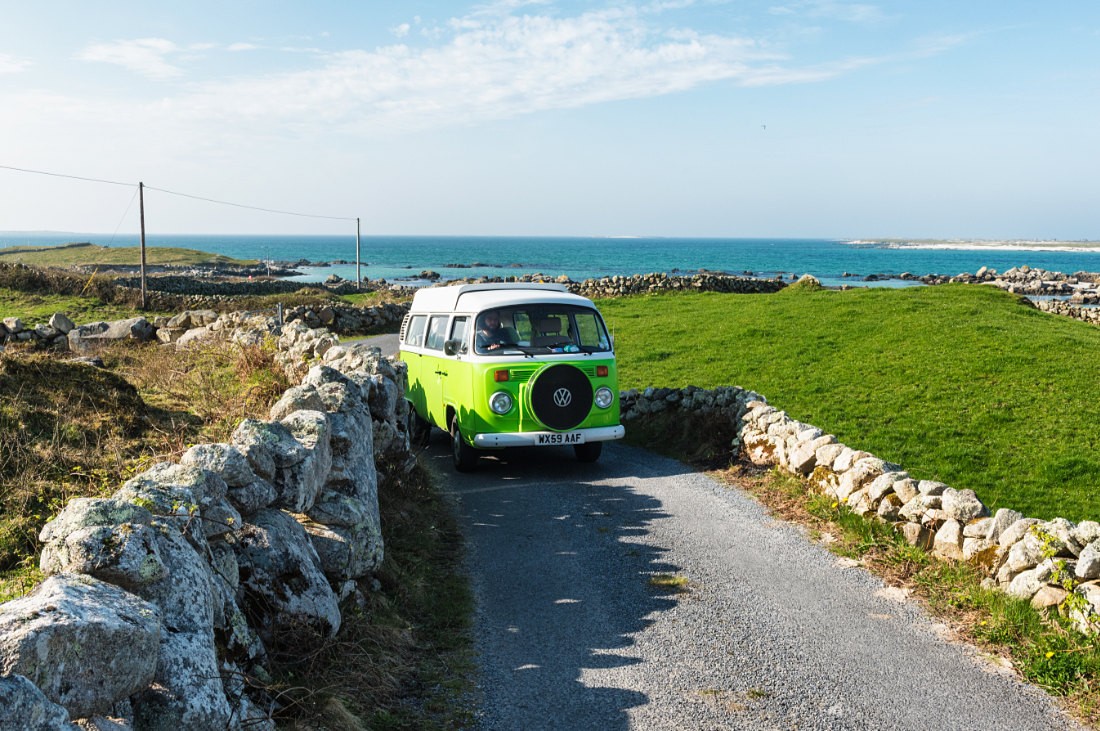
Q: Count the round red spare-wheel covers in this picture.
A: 0